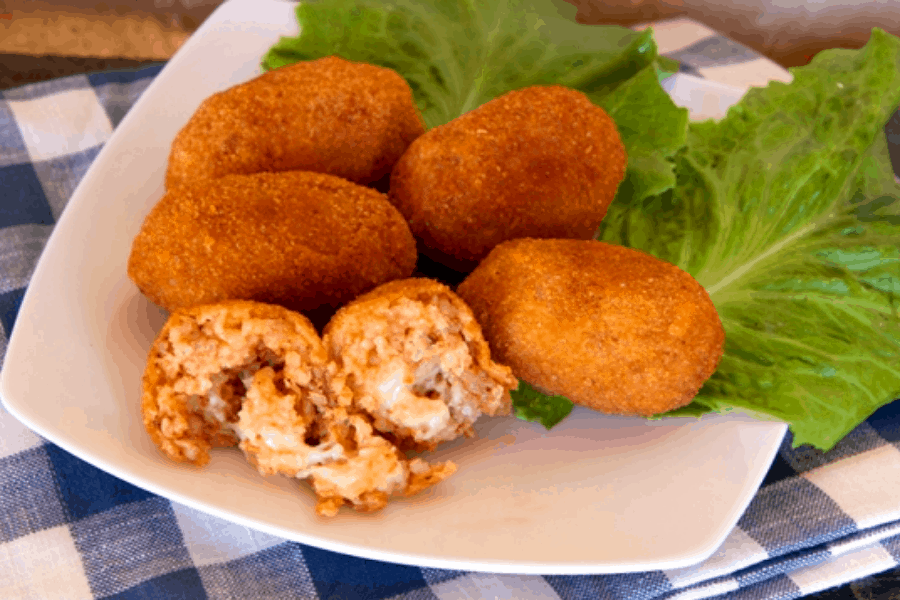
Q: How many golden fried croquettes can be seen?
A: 5